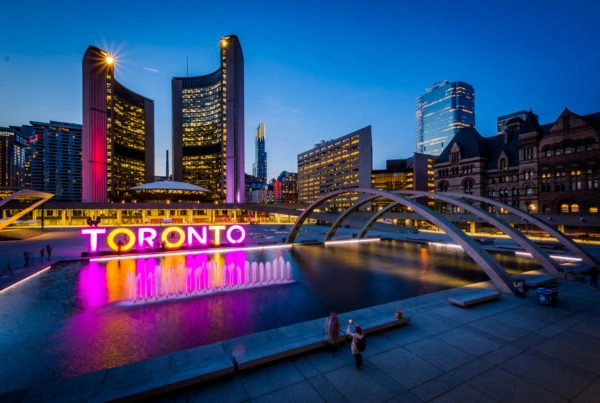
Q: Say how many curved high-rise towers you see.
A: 2